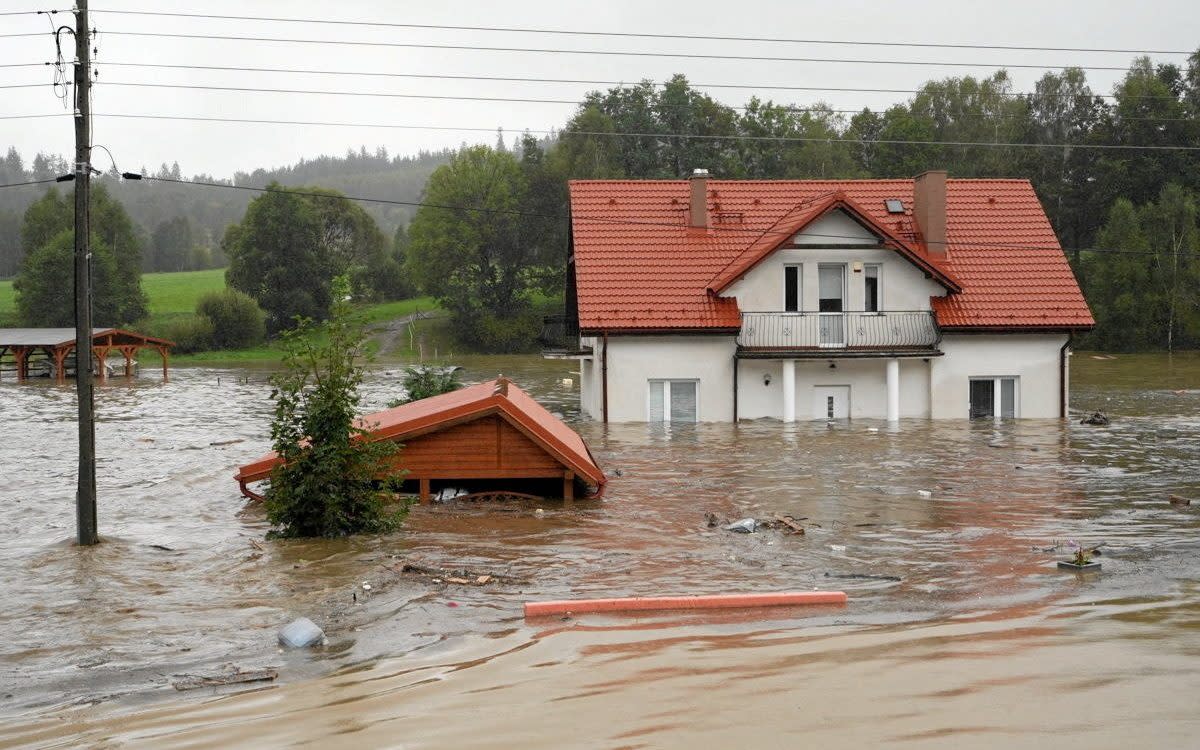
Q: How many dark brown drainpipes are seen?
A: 3